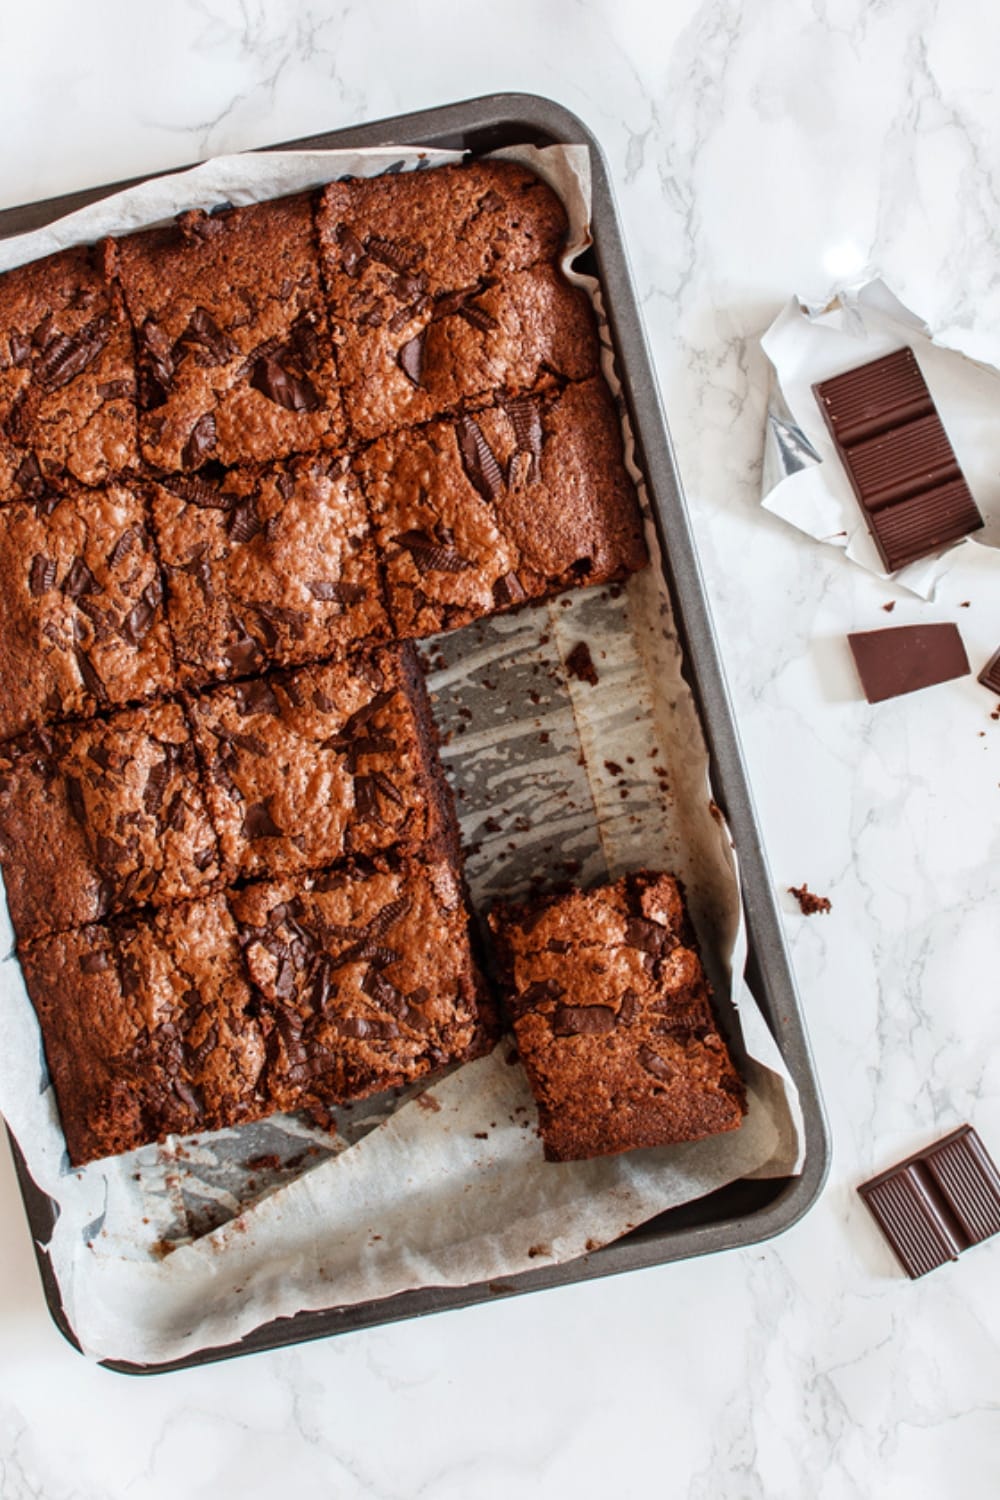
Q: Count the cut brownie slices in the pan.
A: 11